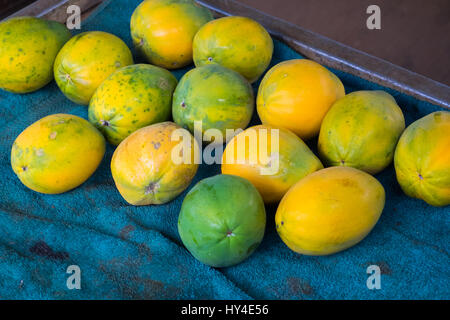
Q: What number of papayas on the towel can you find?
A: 14